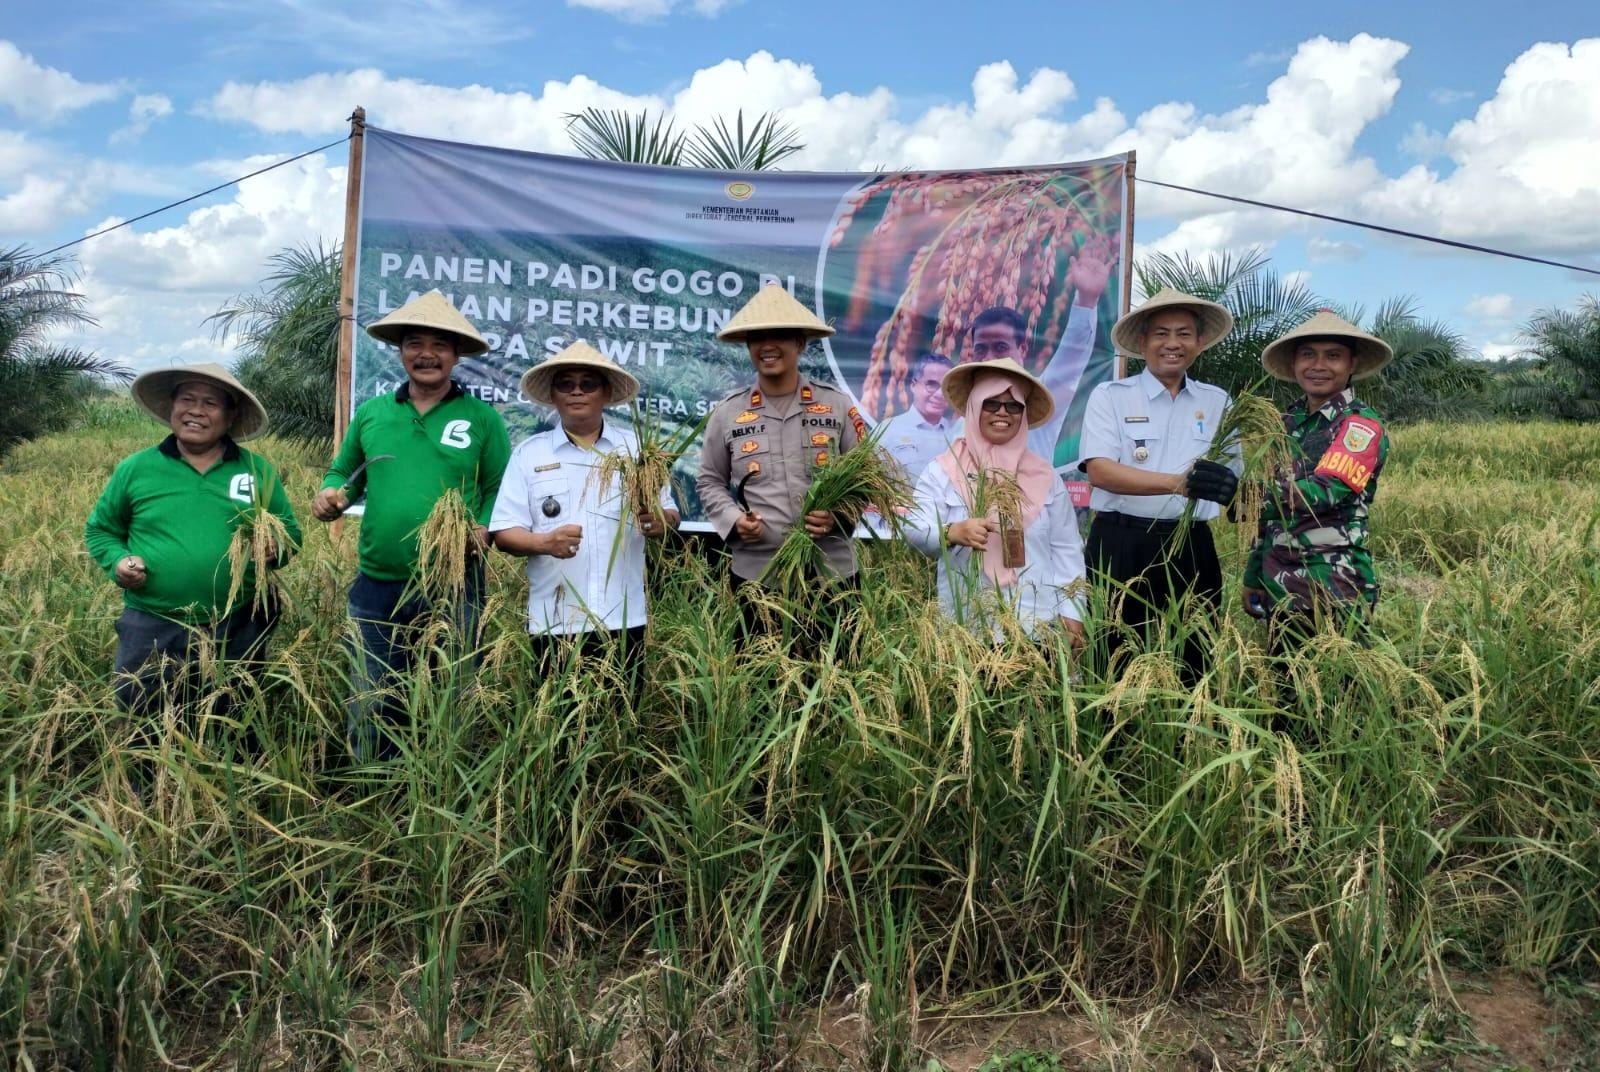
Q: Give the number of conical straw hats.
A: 7